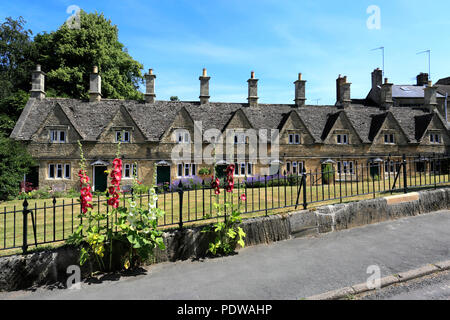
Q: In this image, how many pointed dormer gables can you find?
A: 8